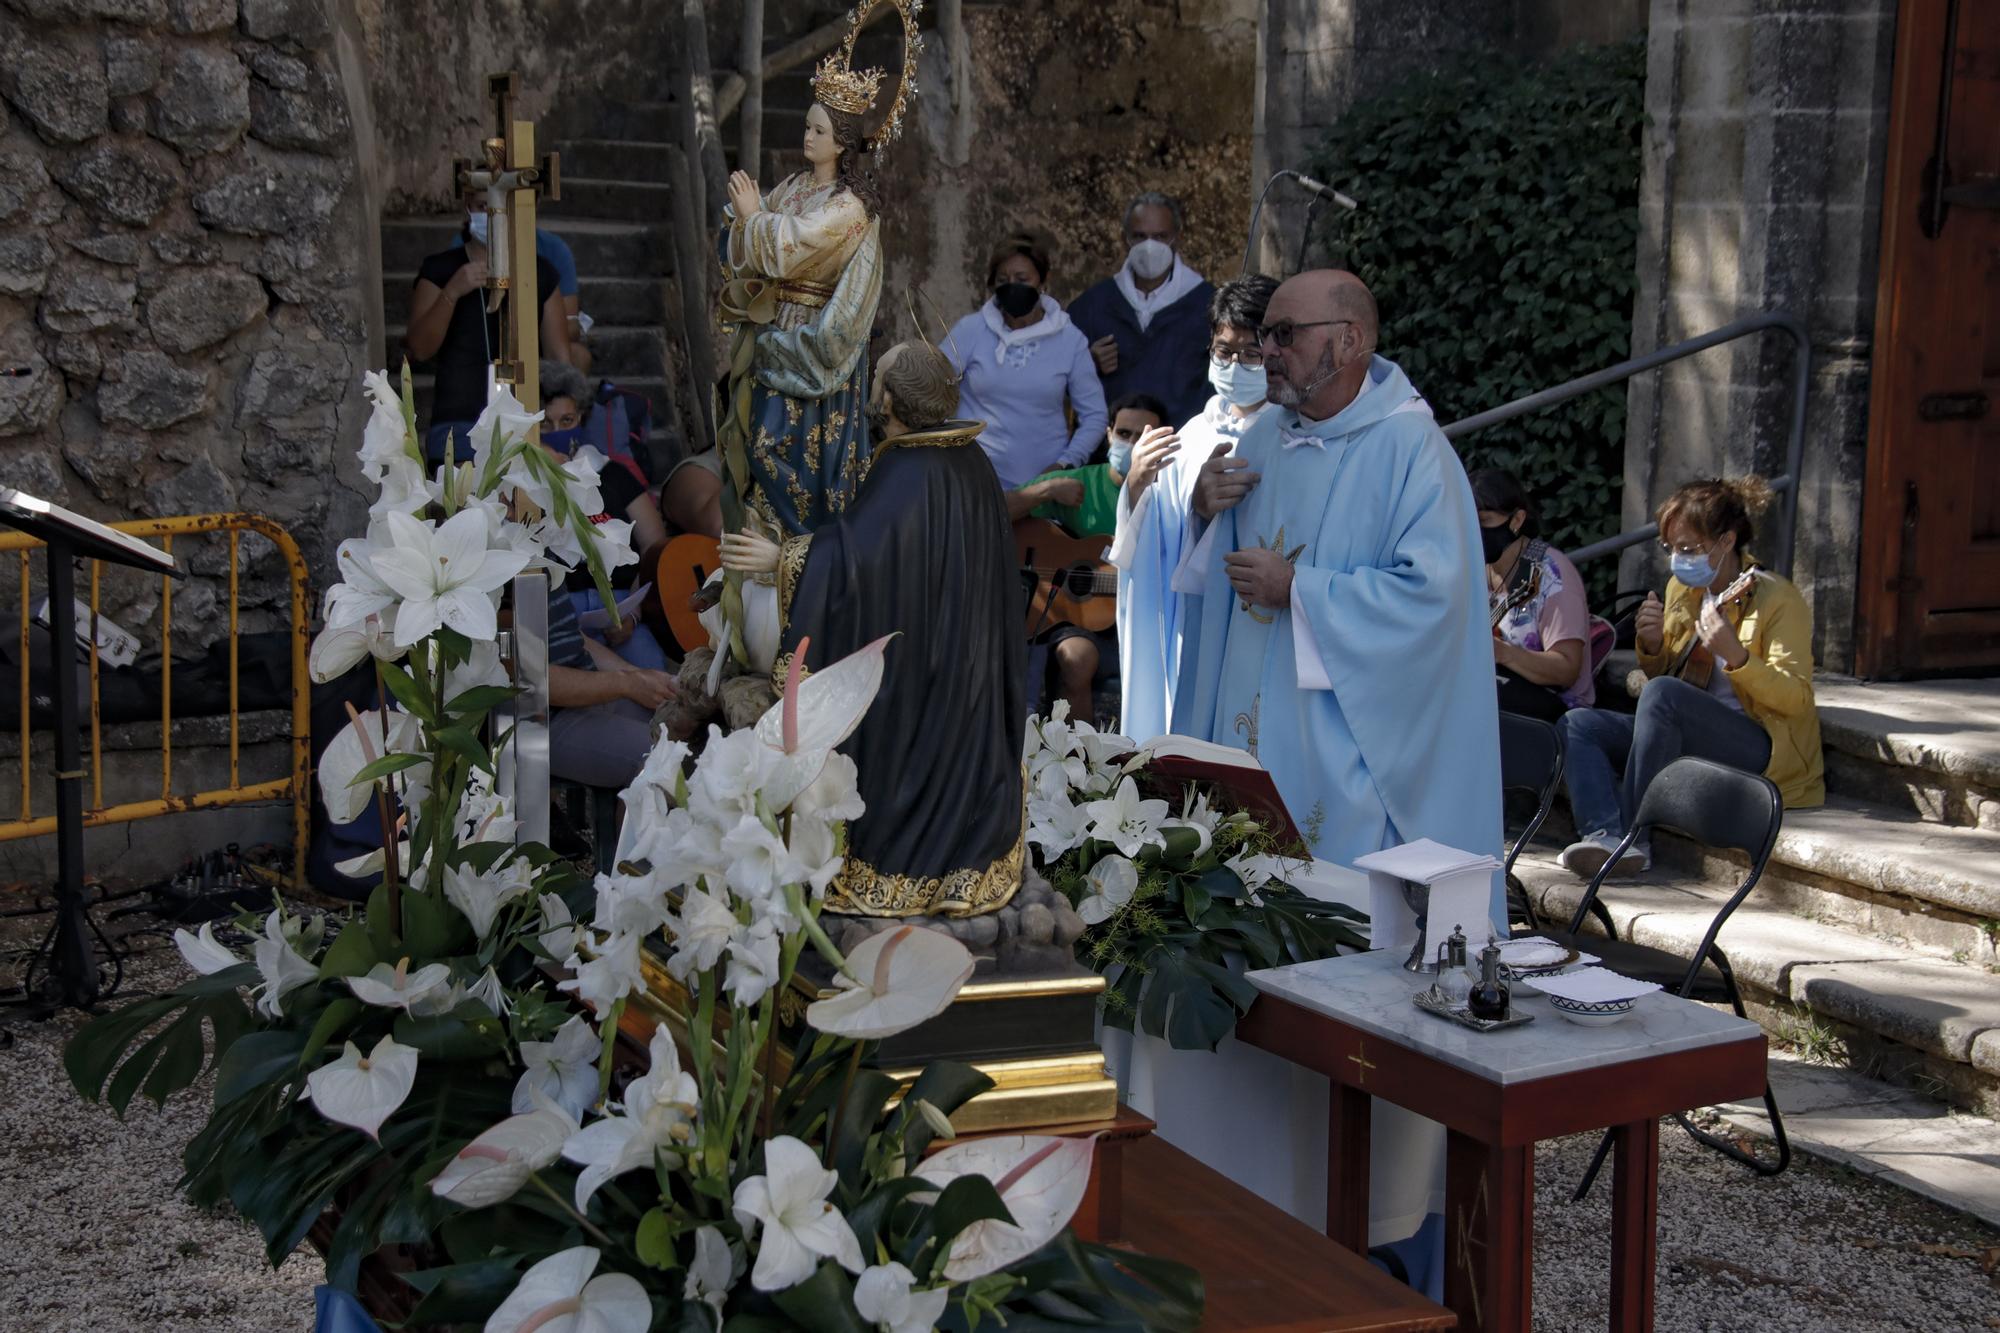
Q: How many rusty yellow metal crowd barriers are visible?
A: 1